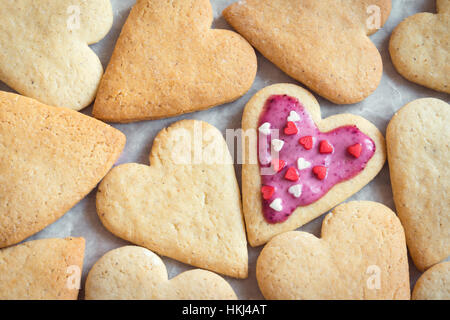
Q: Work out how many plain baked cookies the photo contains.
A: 11